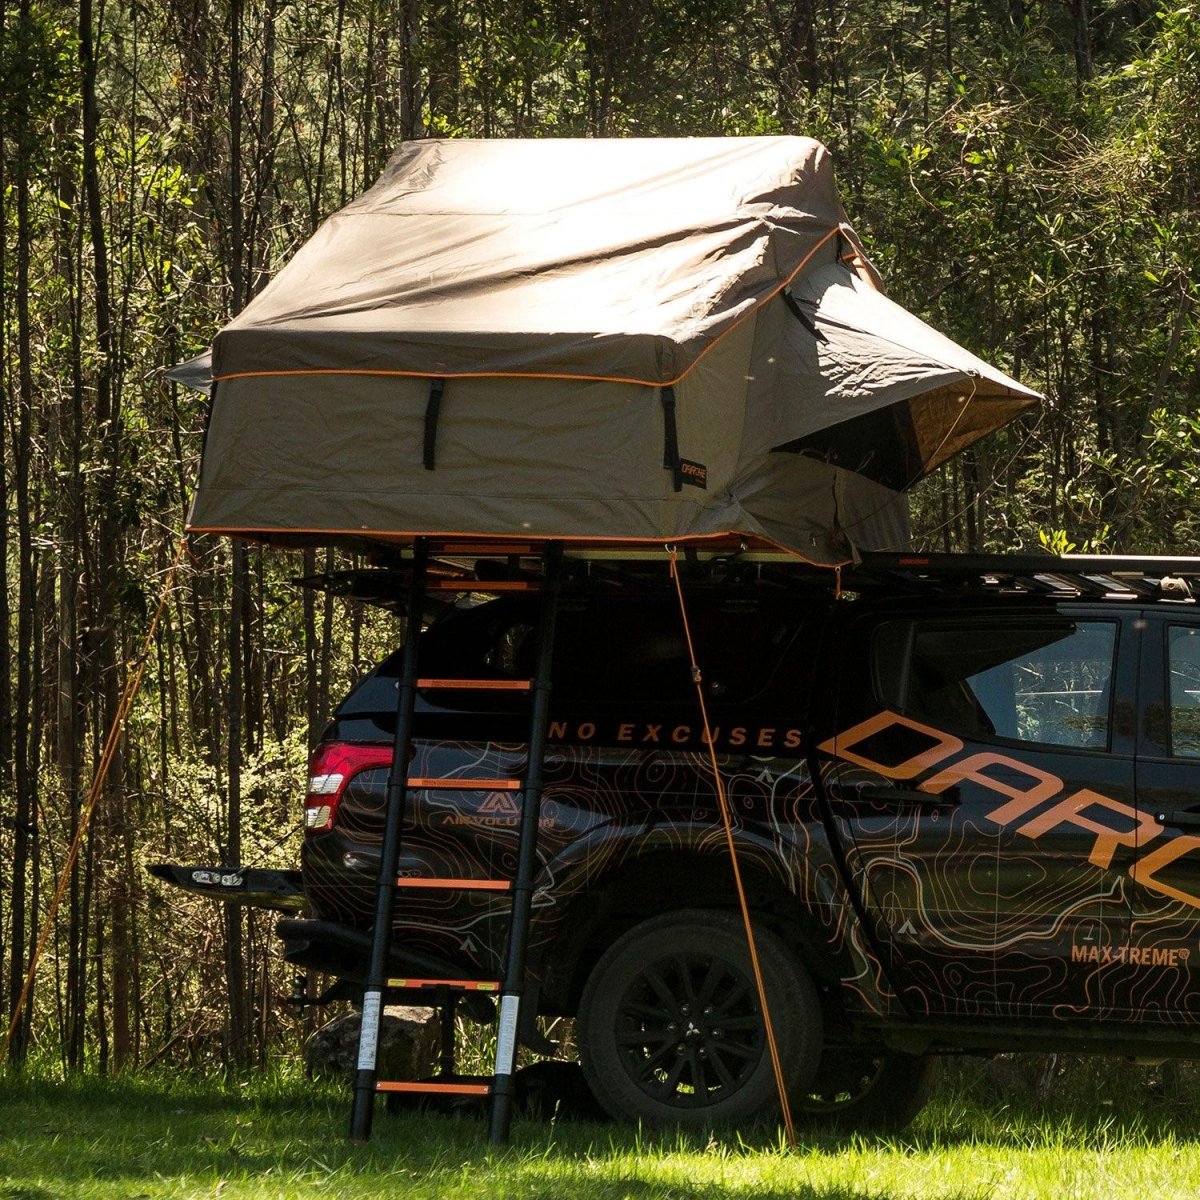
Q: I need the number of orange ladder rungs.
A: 7